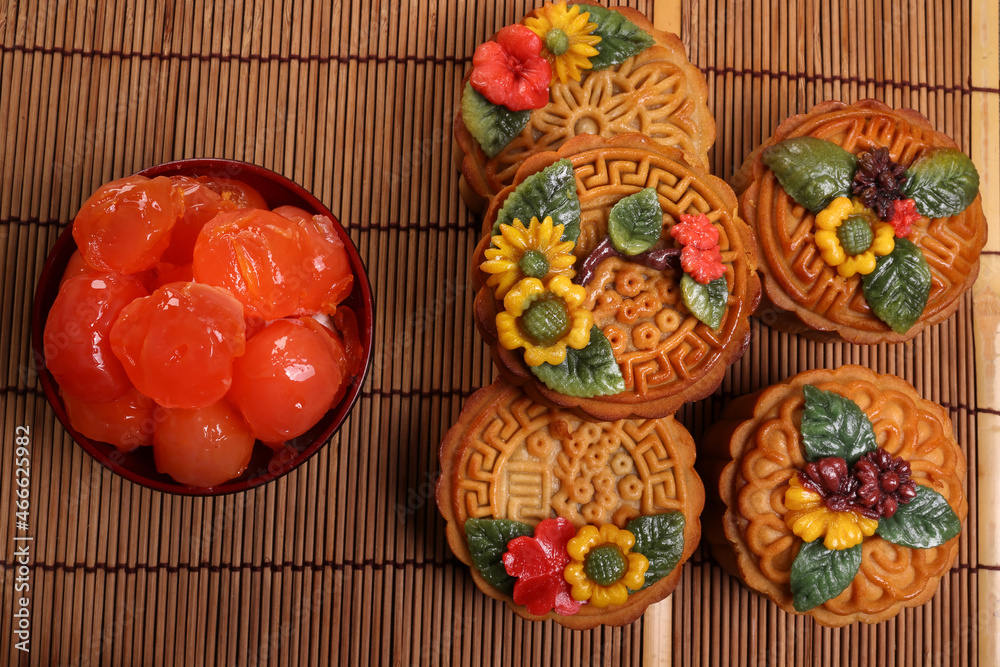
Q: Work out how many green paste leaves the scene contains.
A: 14